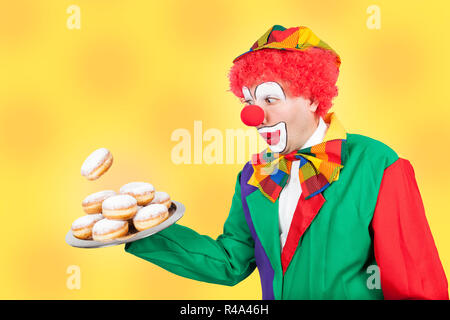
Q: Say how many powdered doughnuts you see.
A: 8